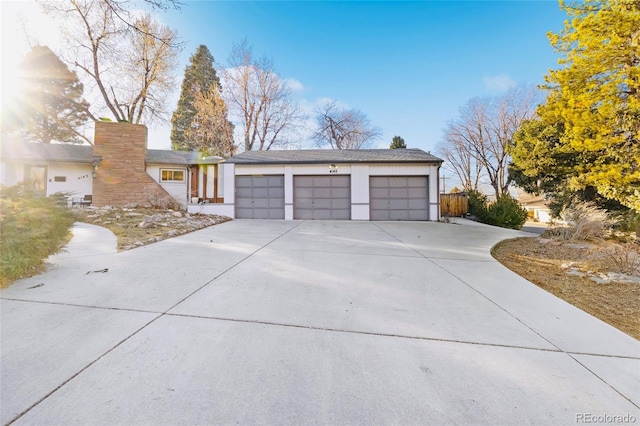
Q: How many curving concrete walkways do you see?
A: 1